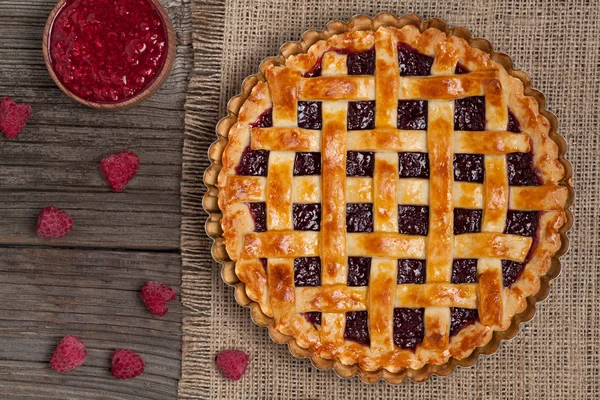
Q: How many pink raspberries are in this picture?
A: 7